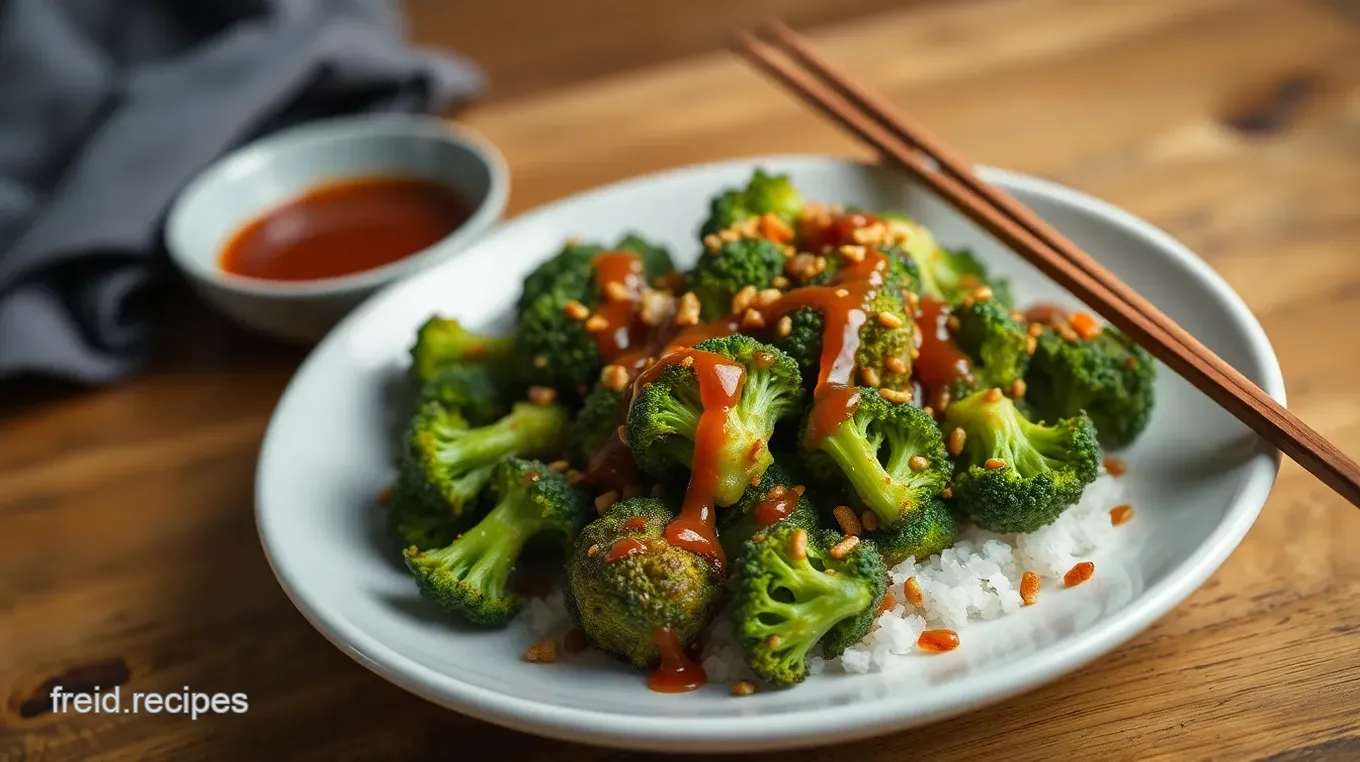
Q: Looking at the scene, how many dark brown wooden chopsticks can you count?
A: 2